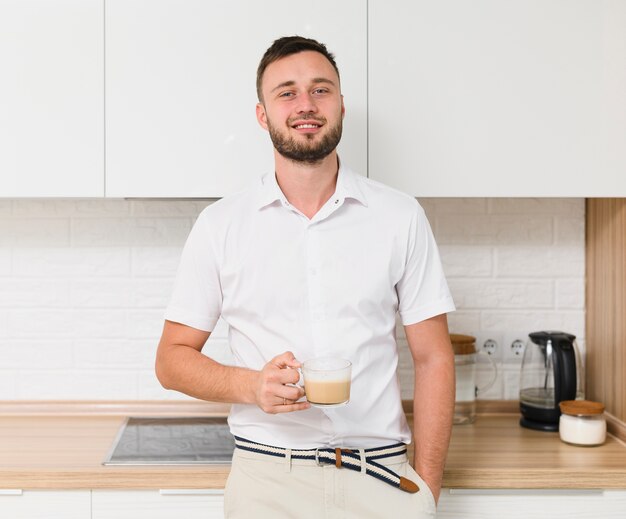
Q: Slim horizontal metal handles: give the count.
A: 3